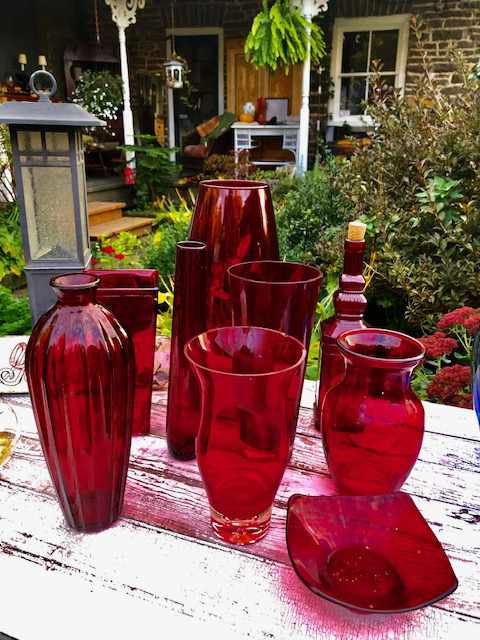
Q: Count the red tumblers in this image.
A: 2